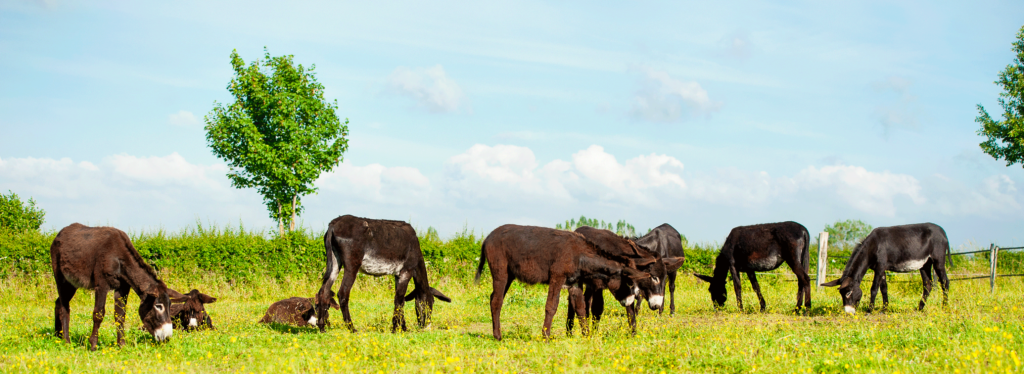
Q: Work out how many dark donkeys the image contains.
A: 9